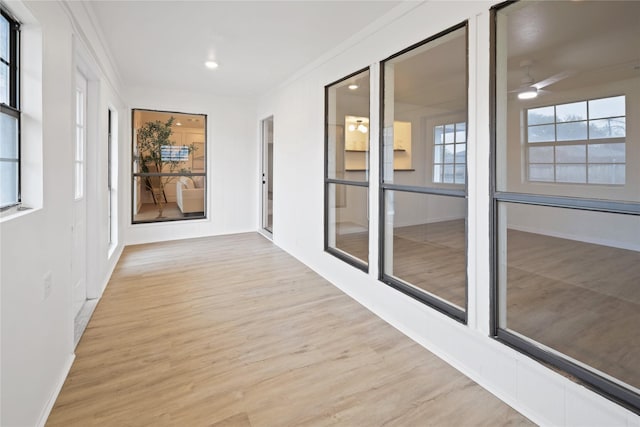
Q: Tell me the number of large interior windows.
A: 4